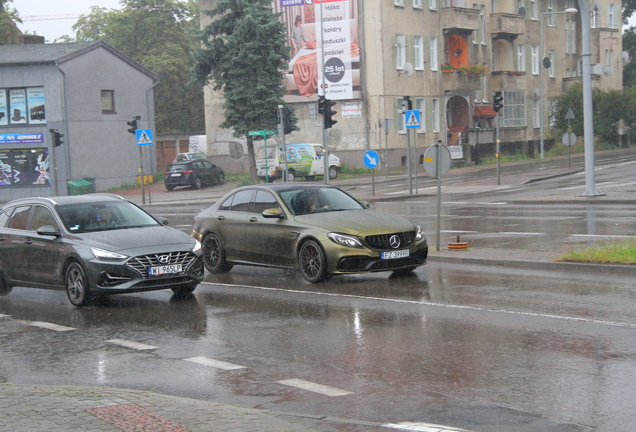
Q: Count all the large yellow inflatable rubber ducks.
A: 0